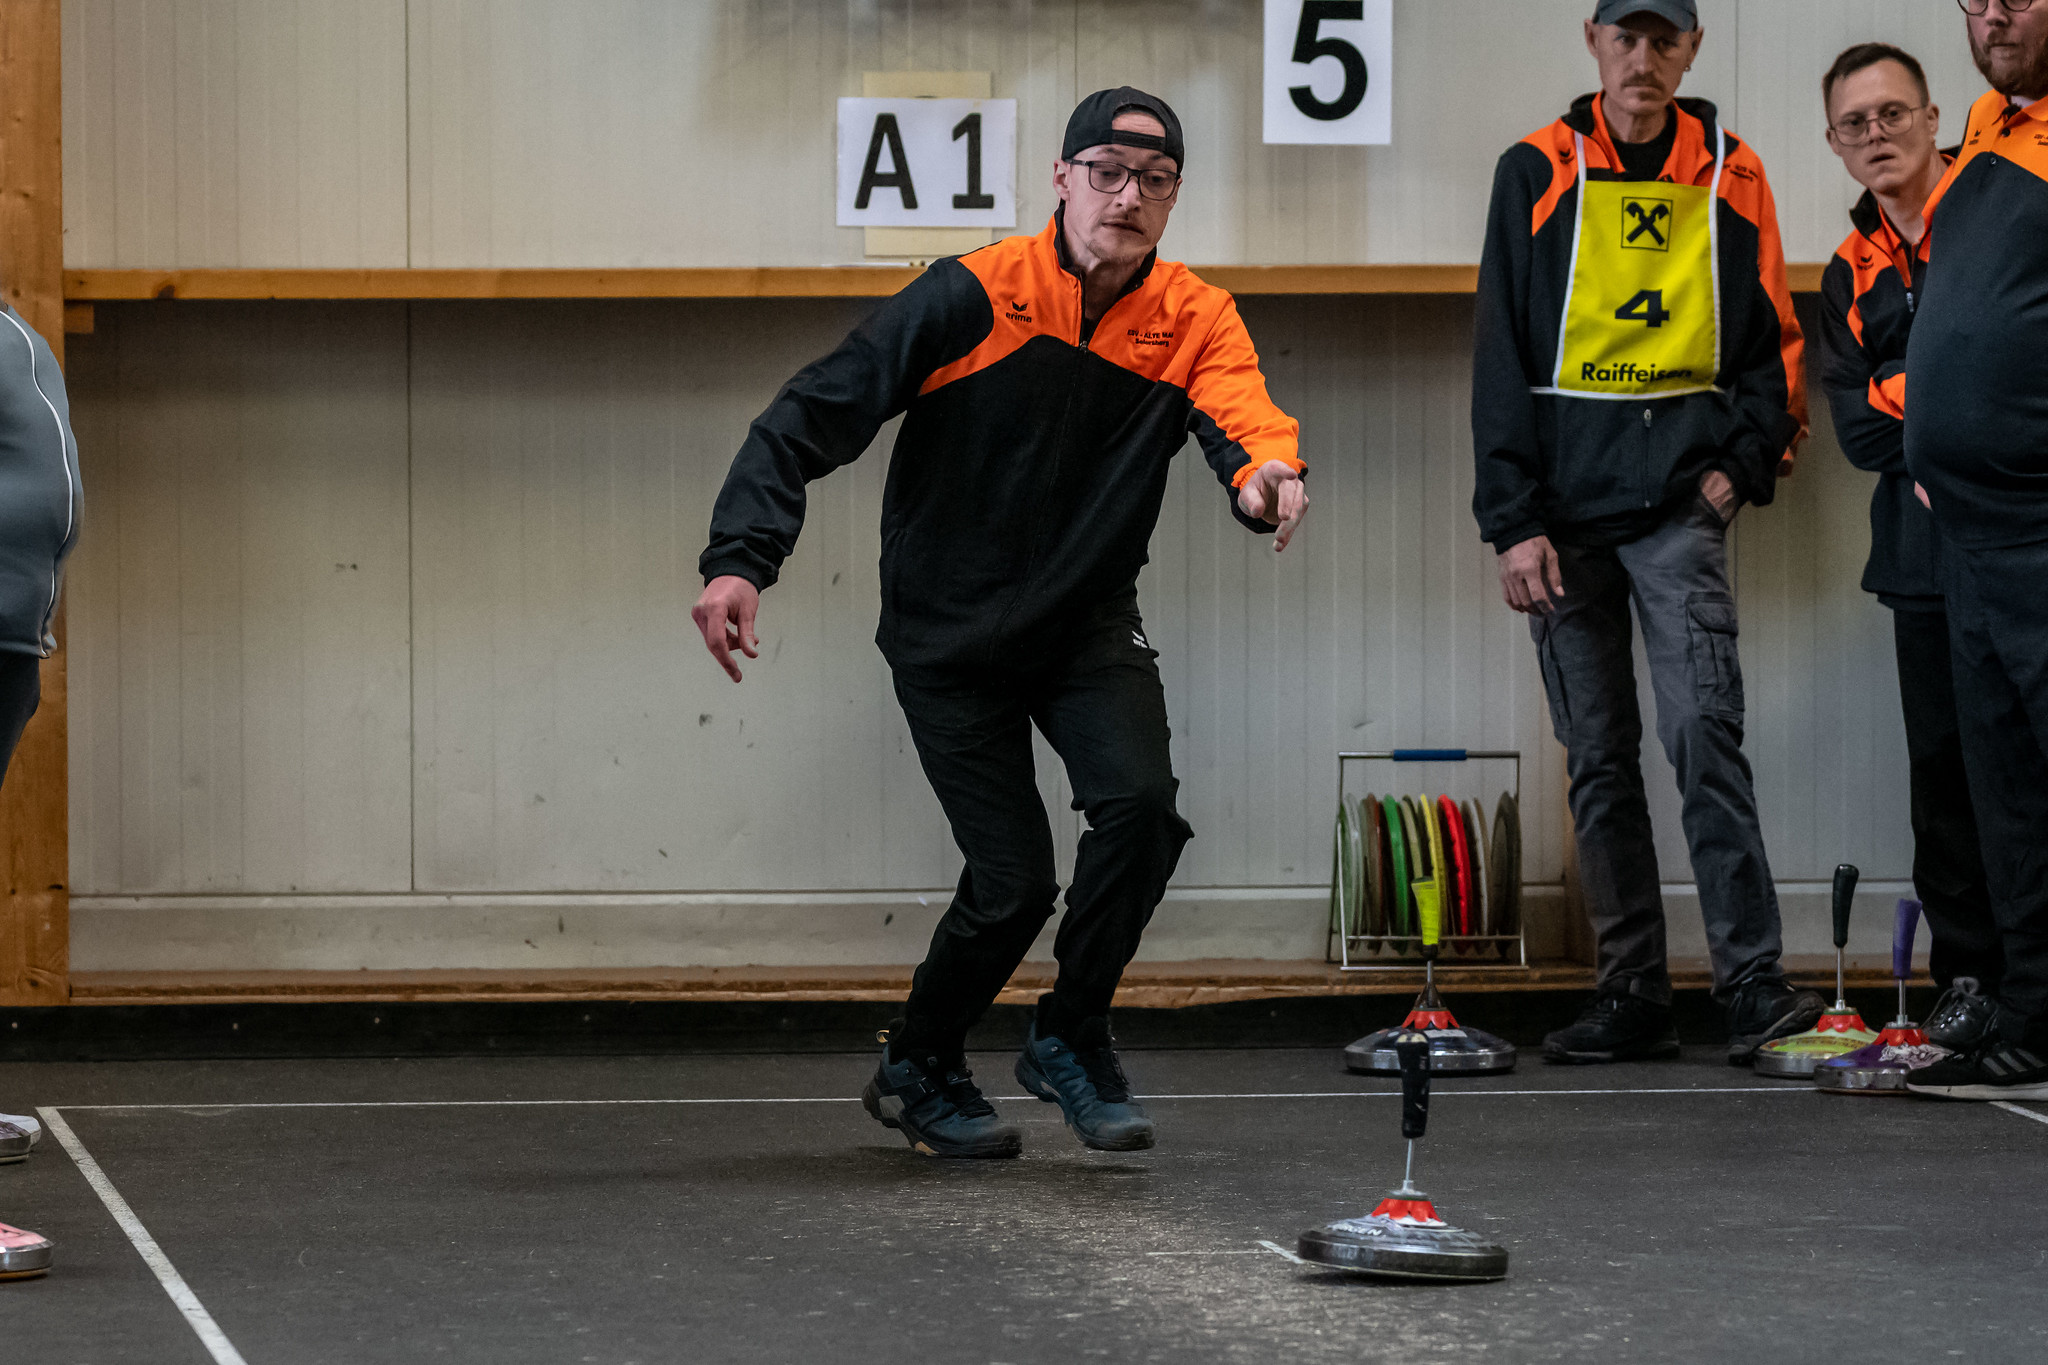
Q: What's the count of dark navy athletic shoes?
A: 2